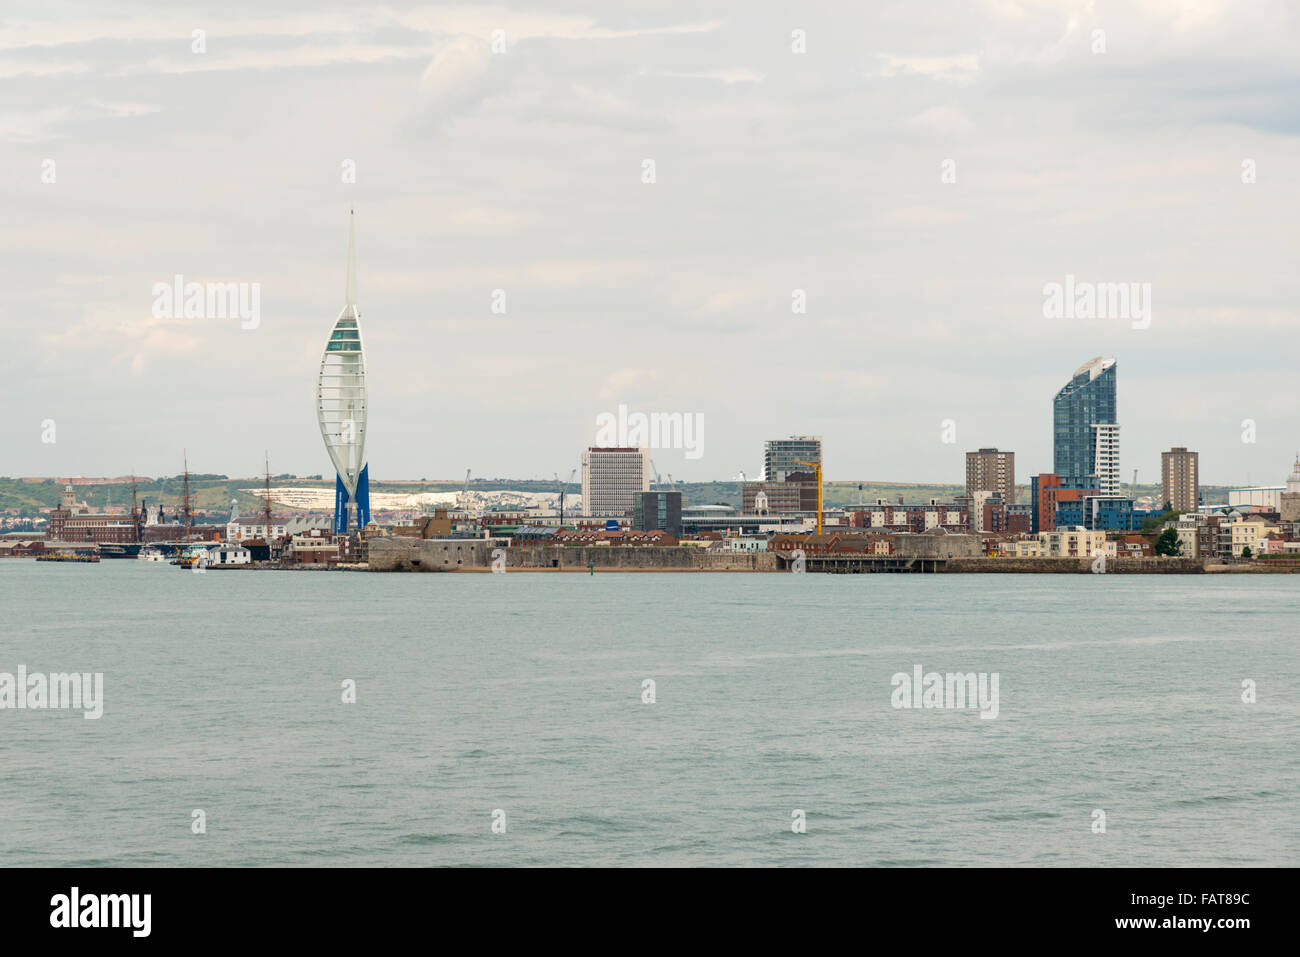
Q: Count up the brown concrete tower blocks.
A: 2